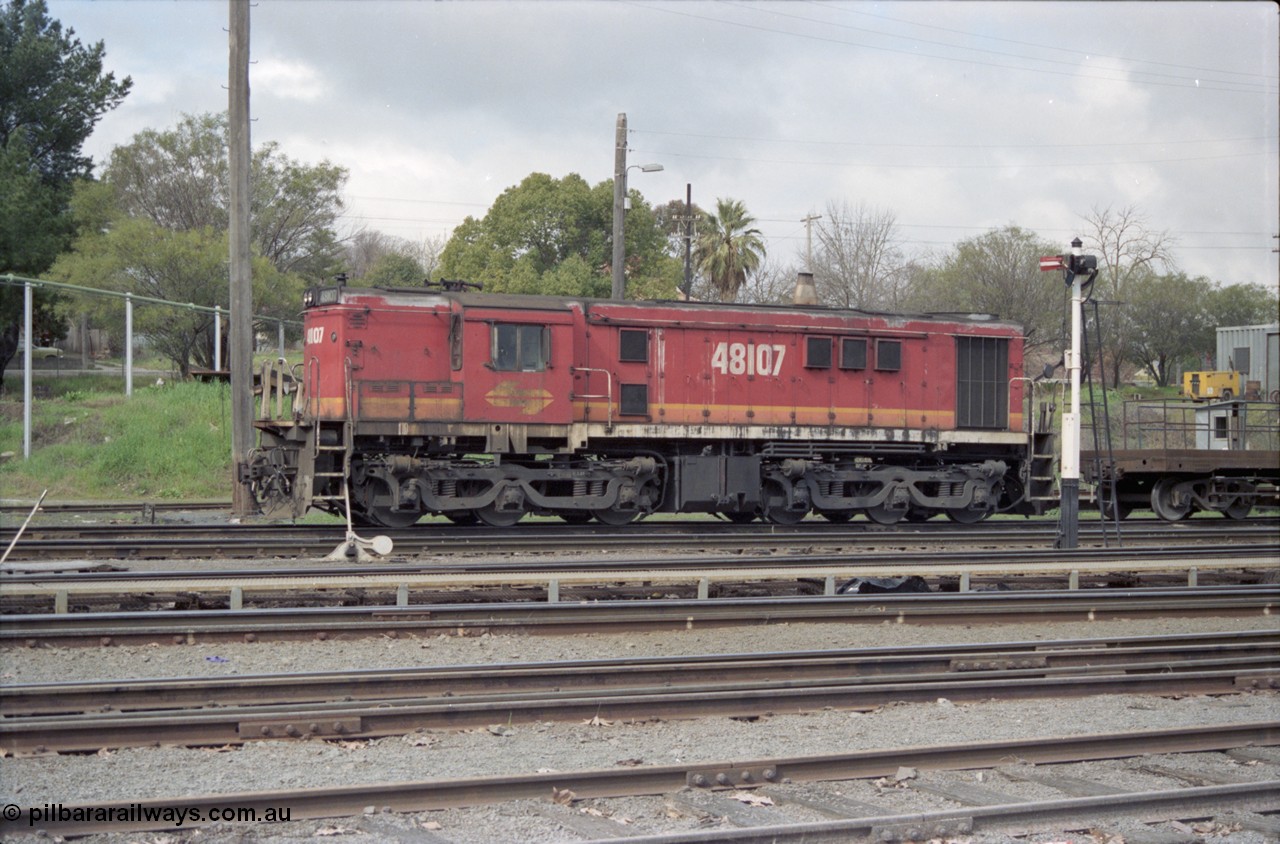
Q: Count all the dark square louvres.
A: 5